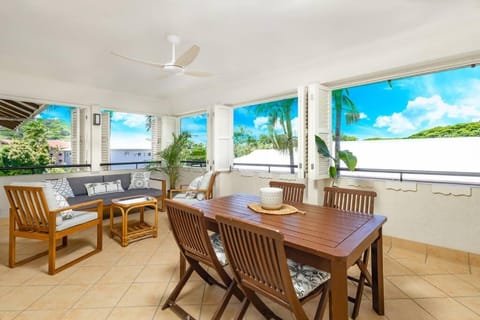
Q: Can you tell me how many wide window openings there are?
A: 5